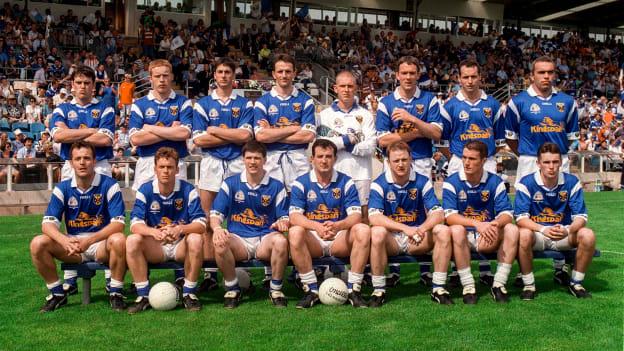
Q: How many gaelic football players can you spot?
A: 15